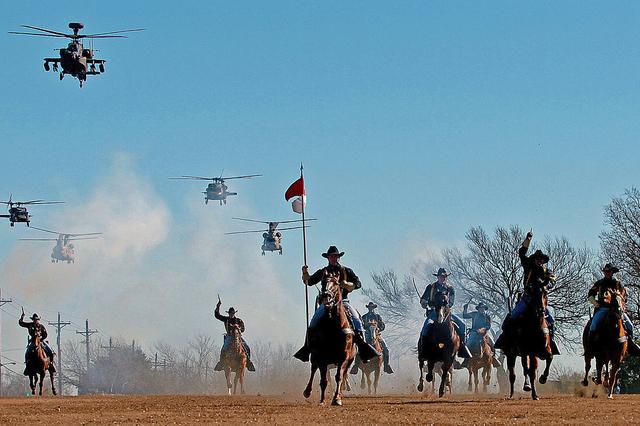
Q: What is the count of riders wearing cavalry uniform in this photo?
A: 8